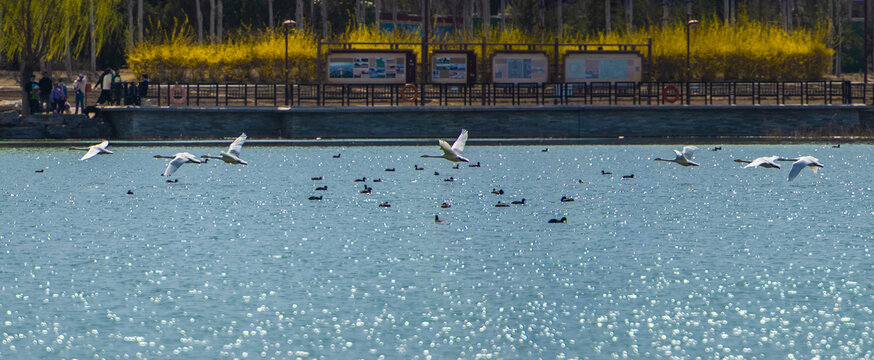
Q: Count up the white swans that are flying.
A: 7